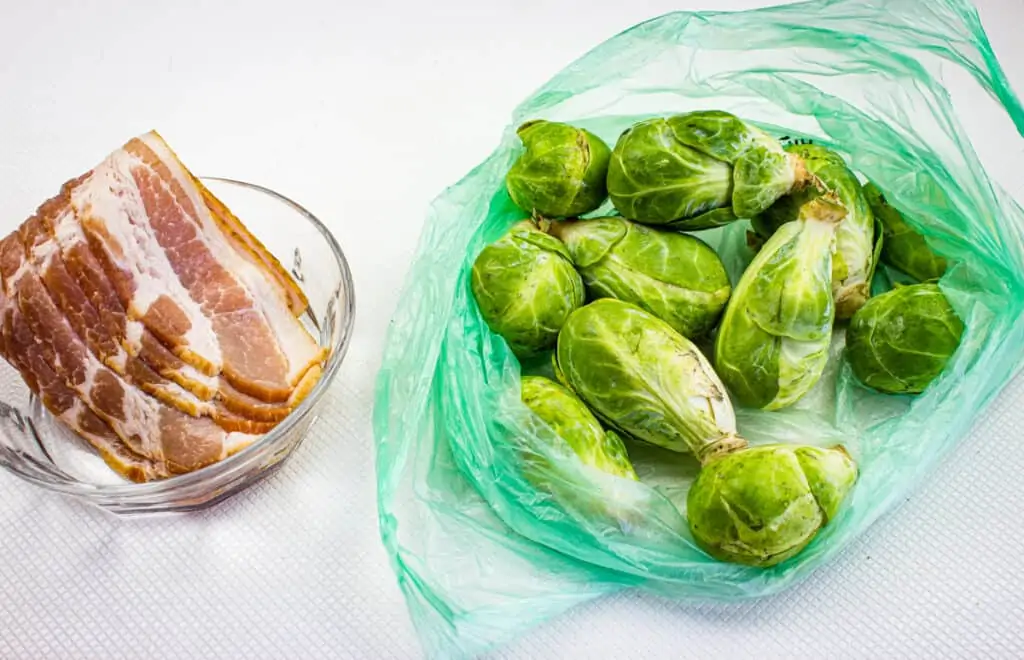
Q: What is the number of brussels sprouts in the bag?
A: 11